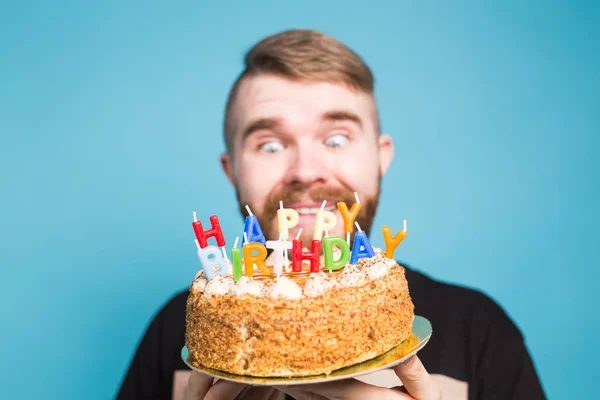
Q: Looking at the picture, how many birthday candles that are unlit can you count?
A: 13